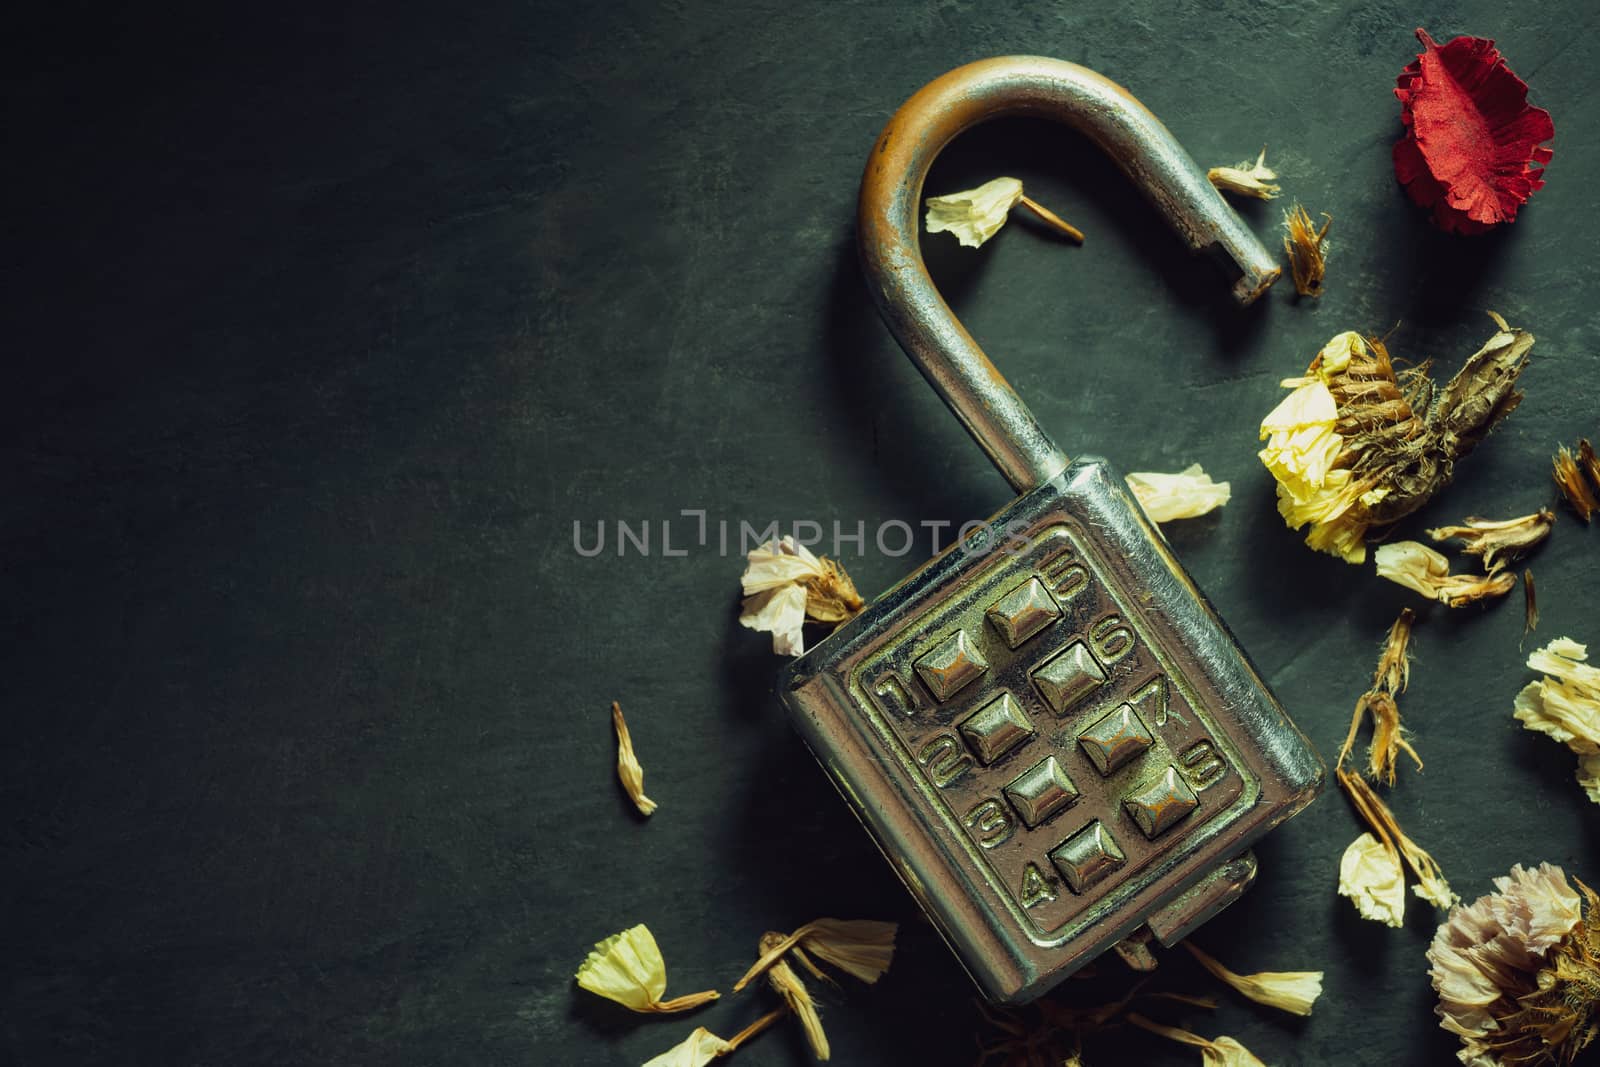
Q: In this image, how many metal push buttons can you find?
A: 8